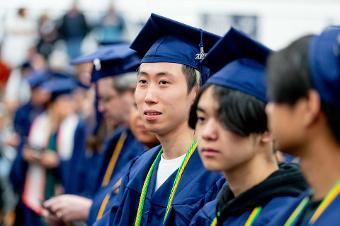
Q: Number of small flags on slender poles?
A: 0